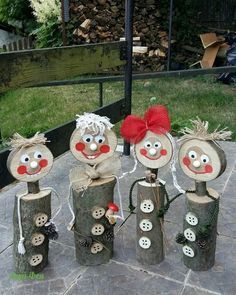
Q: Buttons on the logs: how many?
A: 12